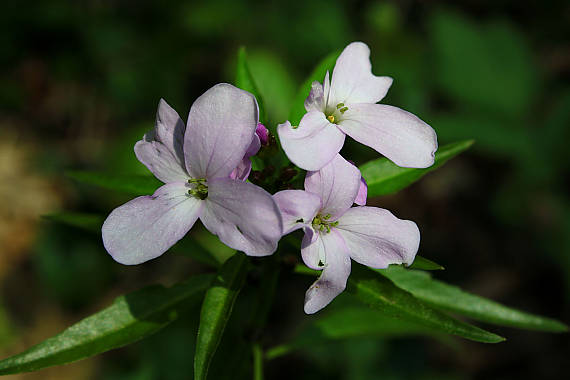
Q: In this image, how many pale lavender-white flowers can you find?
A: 3